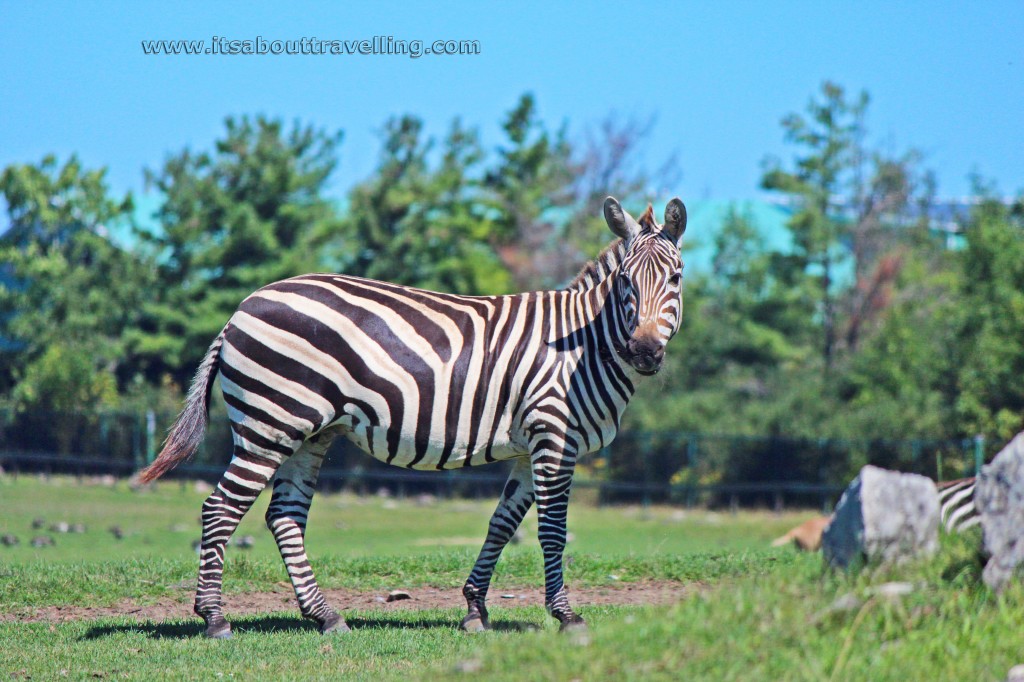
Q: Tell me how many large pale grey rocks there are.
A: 2